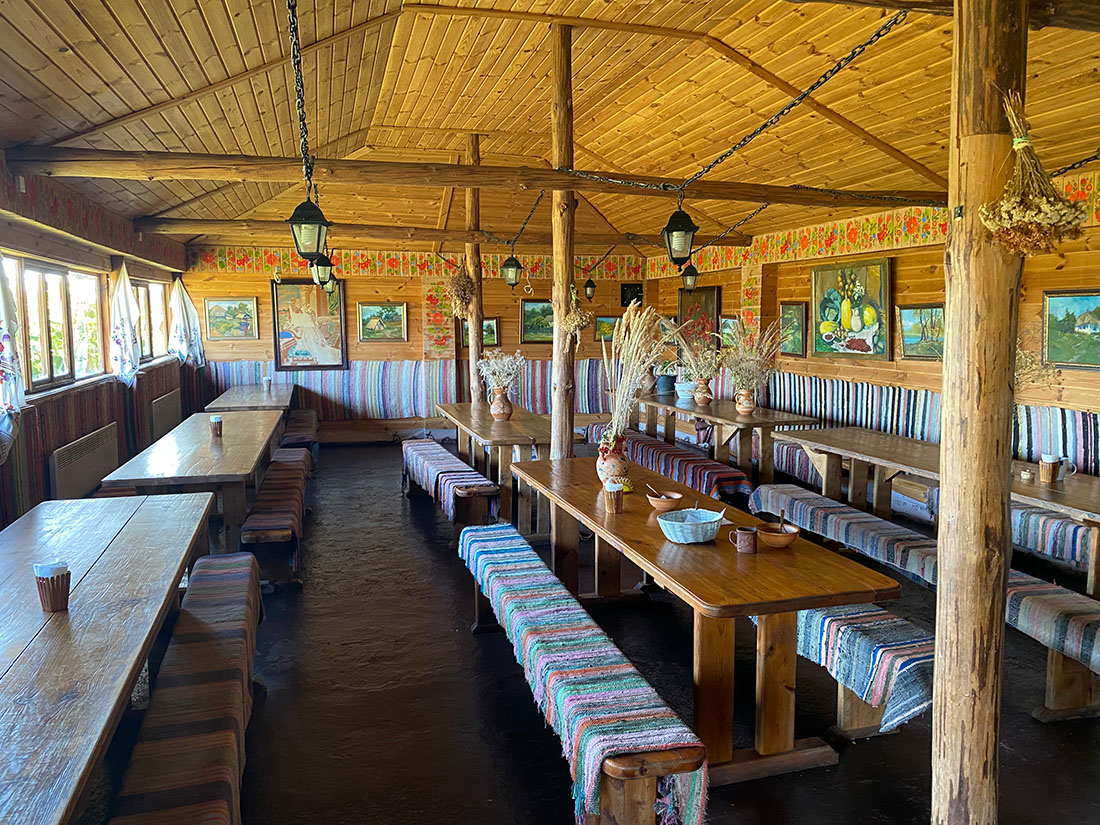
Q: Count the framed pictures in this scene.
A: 13